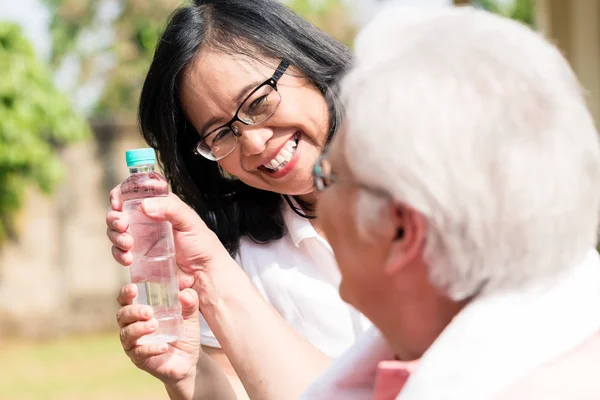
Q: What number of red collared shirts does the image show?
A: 1